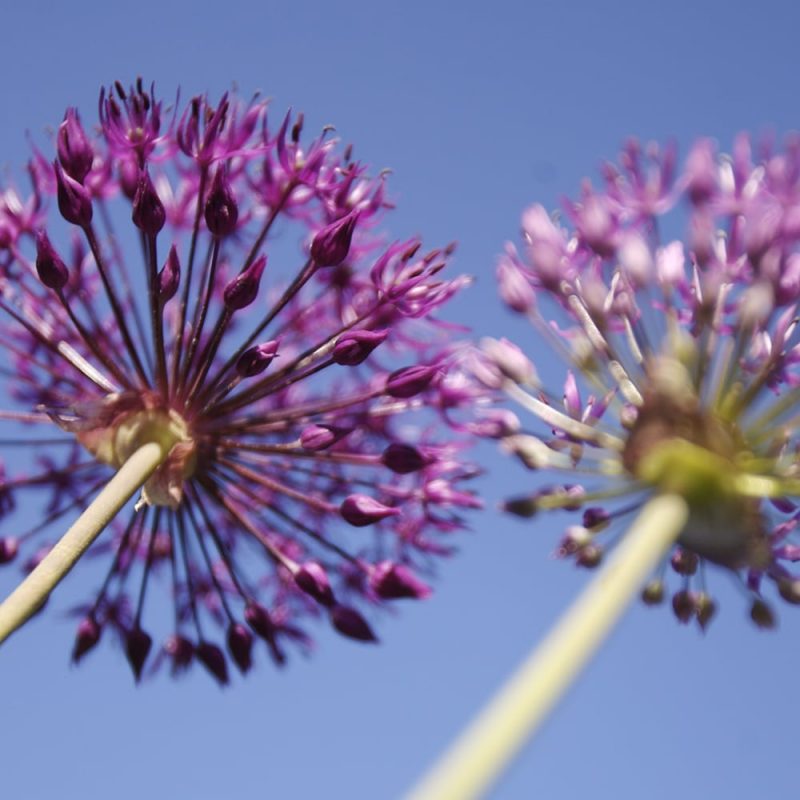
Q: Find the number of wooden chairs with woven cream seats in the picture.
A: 0